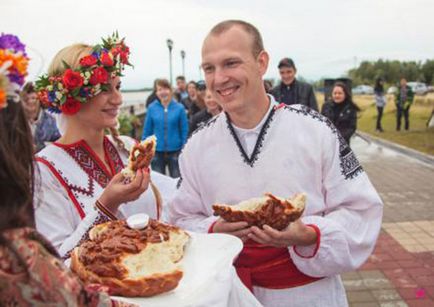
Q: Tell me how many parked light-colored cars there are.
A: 3